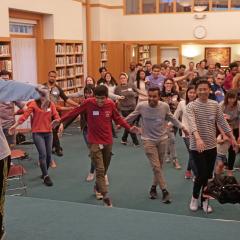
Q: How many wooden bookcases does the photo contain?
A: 4